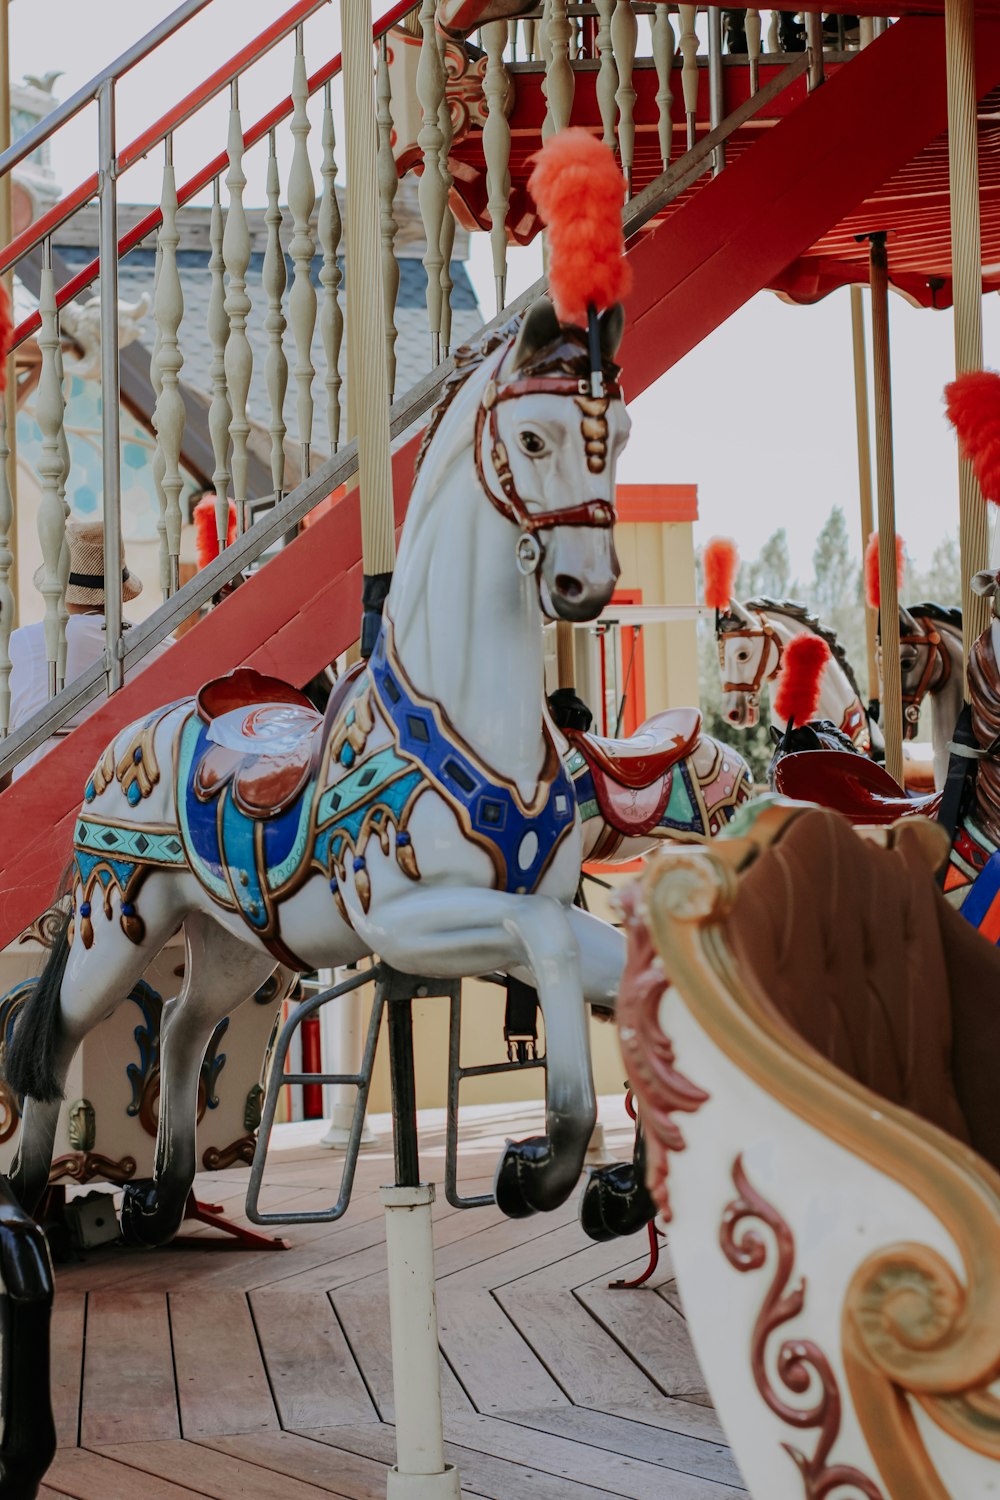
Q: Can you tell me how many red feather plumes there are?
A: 7